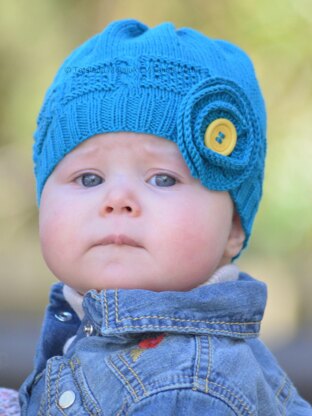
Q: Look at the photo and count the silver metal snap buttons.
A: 3